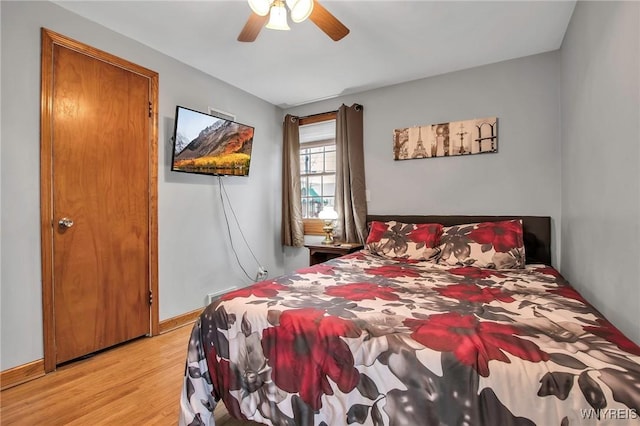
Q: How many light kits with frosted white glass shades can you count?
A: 1